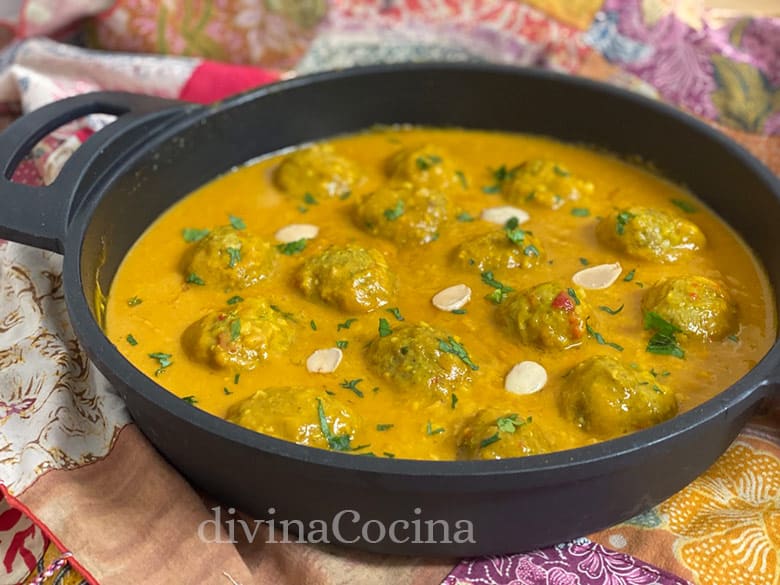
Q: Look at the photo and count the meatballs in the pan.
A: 15